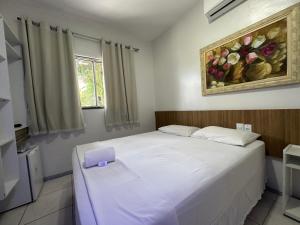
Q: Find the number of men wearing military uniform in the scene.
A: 0